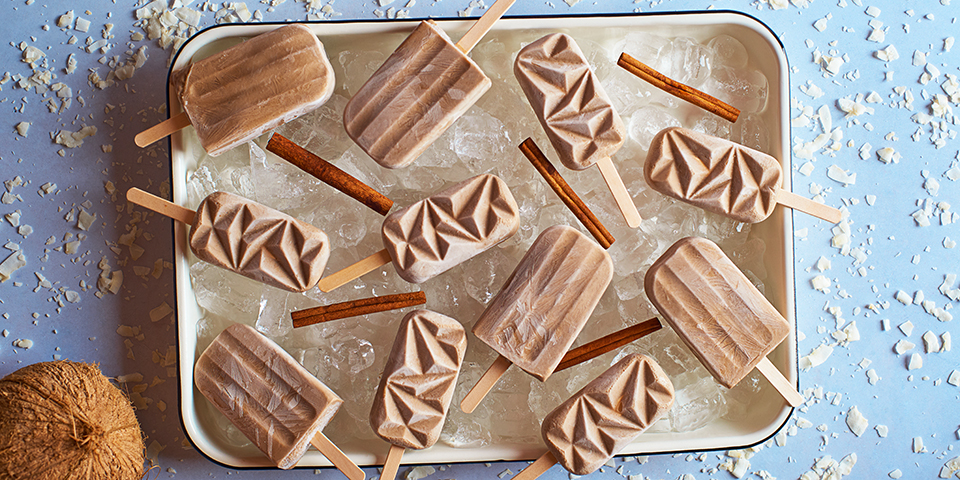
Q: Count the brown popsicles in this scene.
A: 11